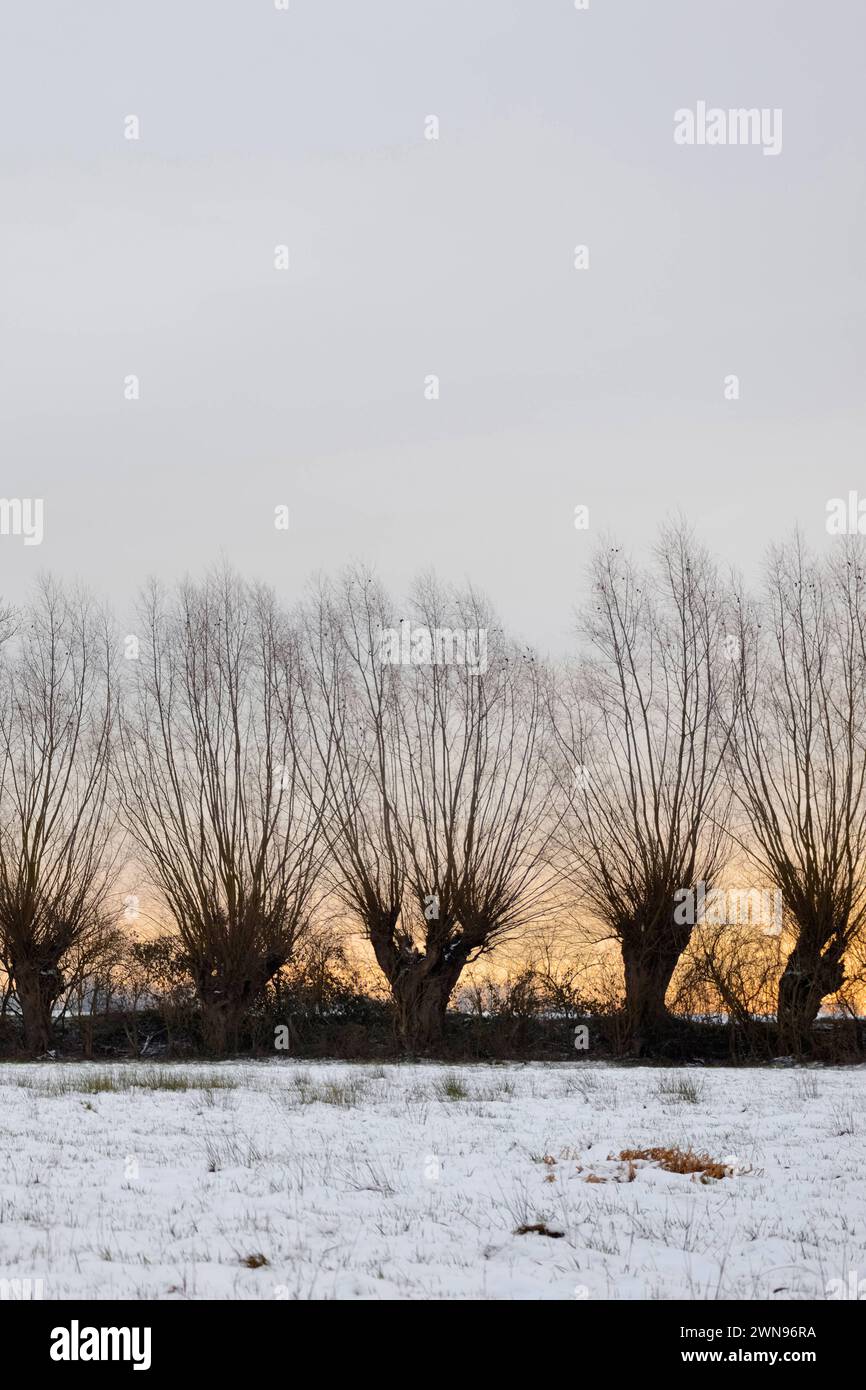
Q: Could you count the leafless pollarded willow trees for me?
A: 5